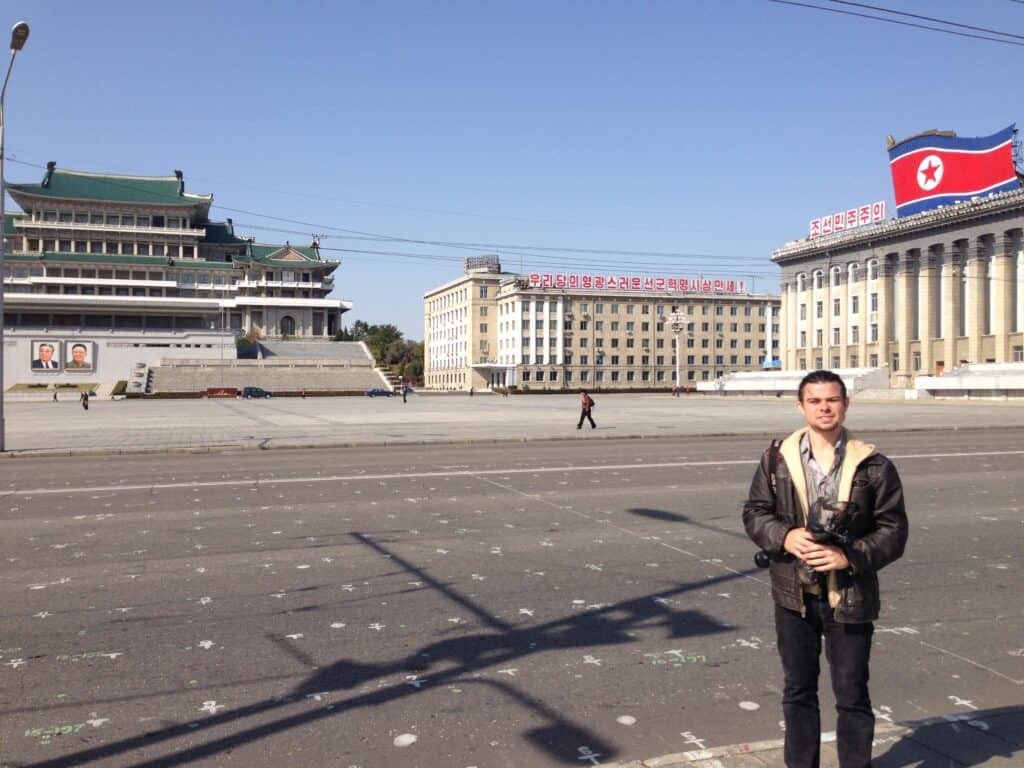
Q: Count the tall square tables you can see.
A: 0